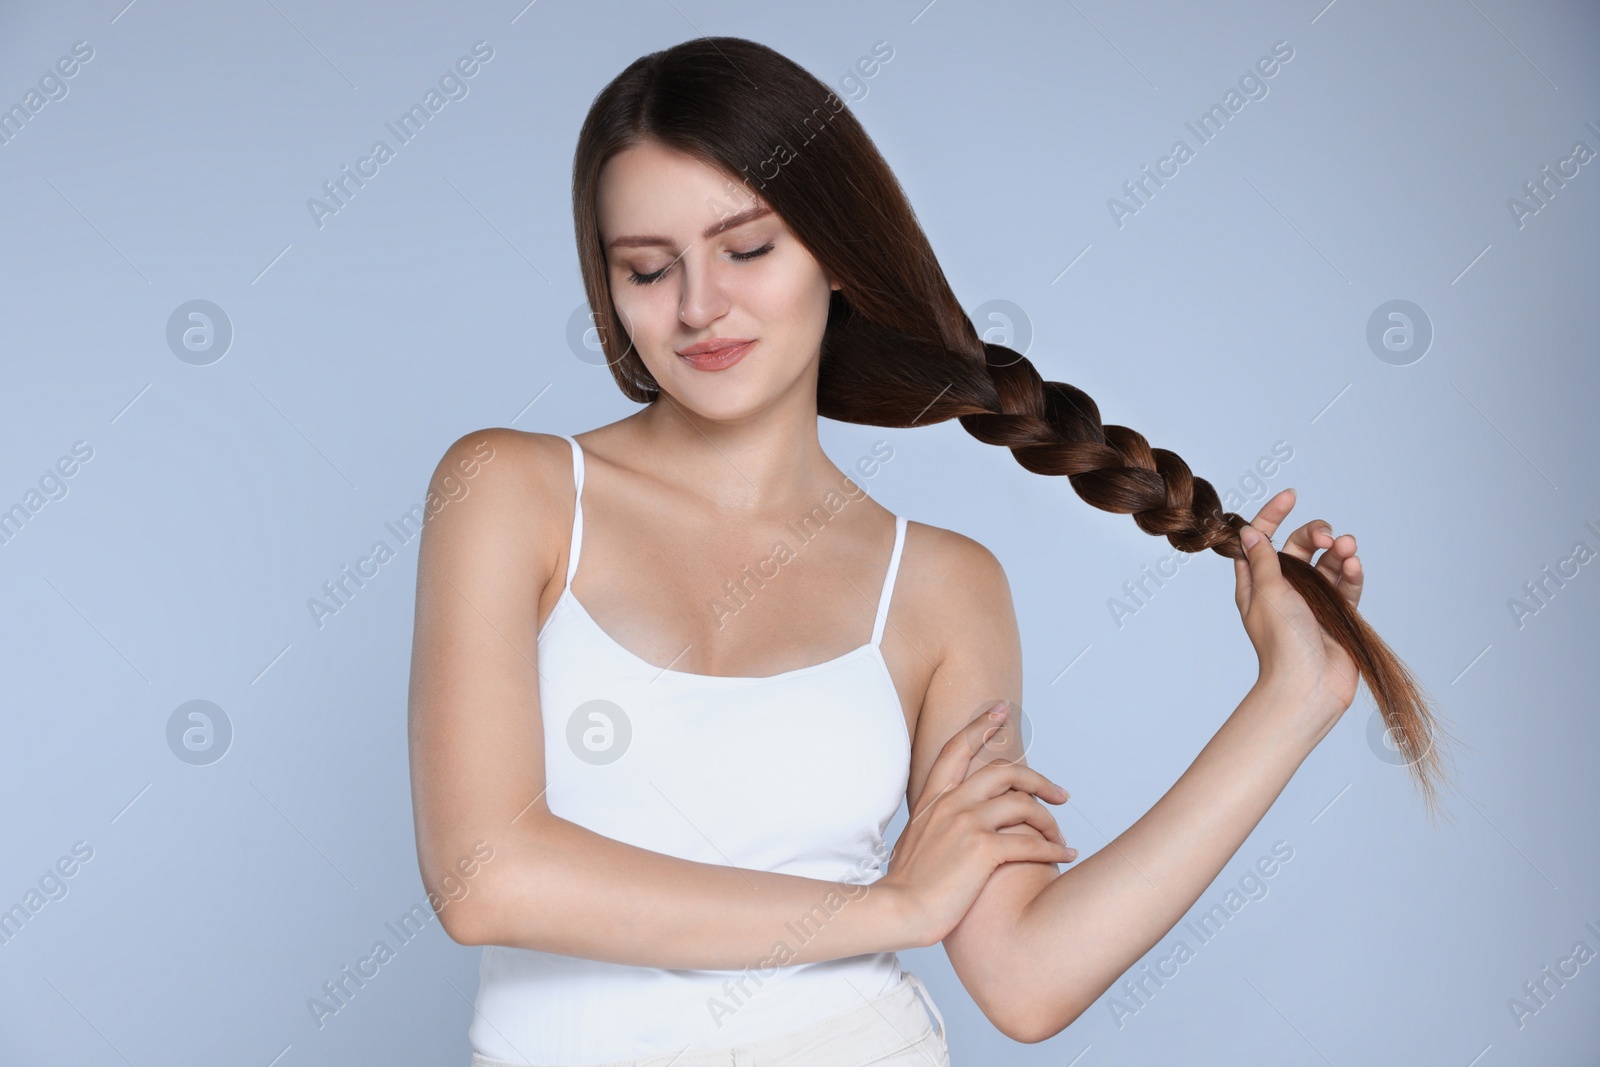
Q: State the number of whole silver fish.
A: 0